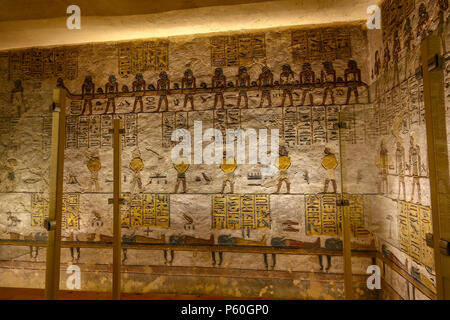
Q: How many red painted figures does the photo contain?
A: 12